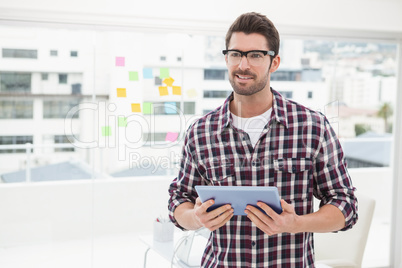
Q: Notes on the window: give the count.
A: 15